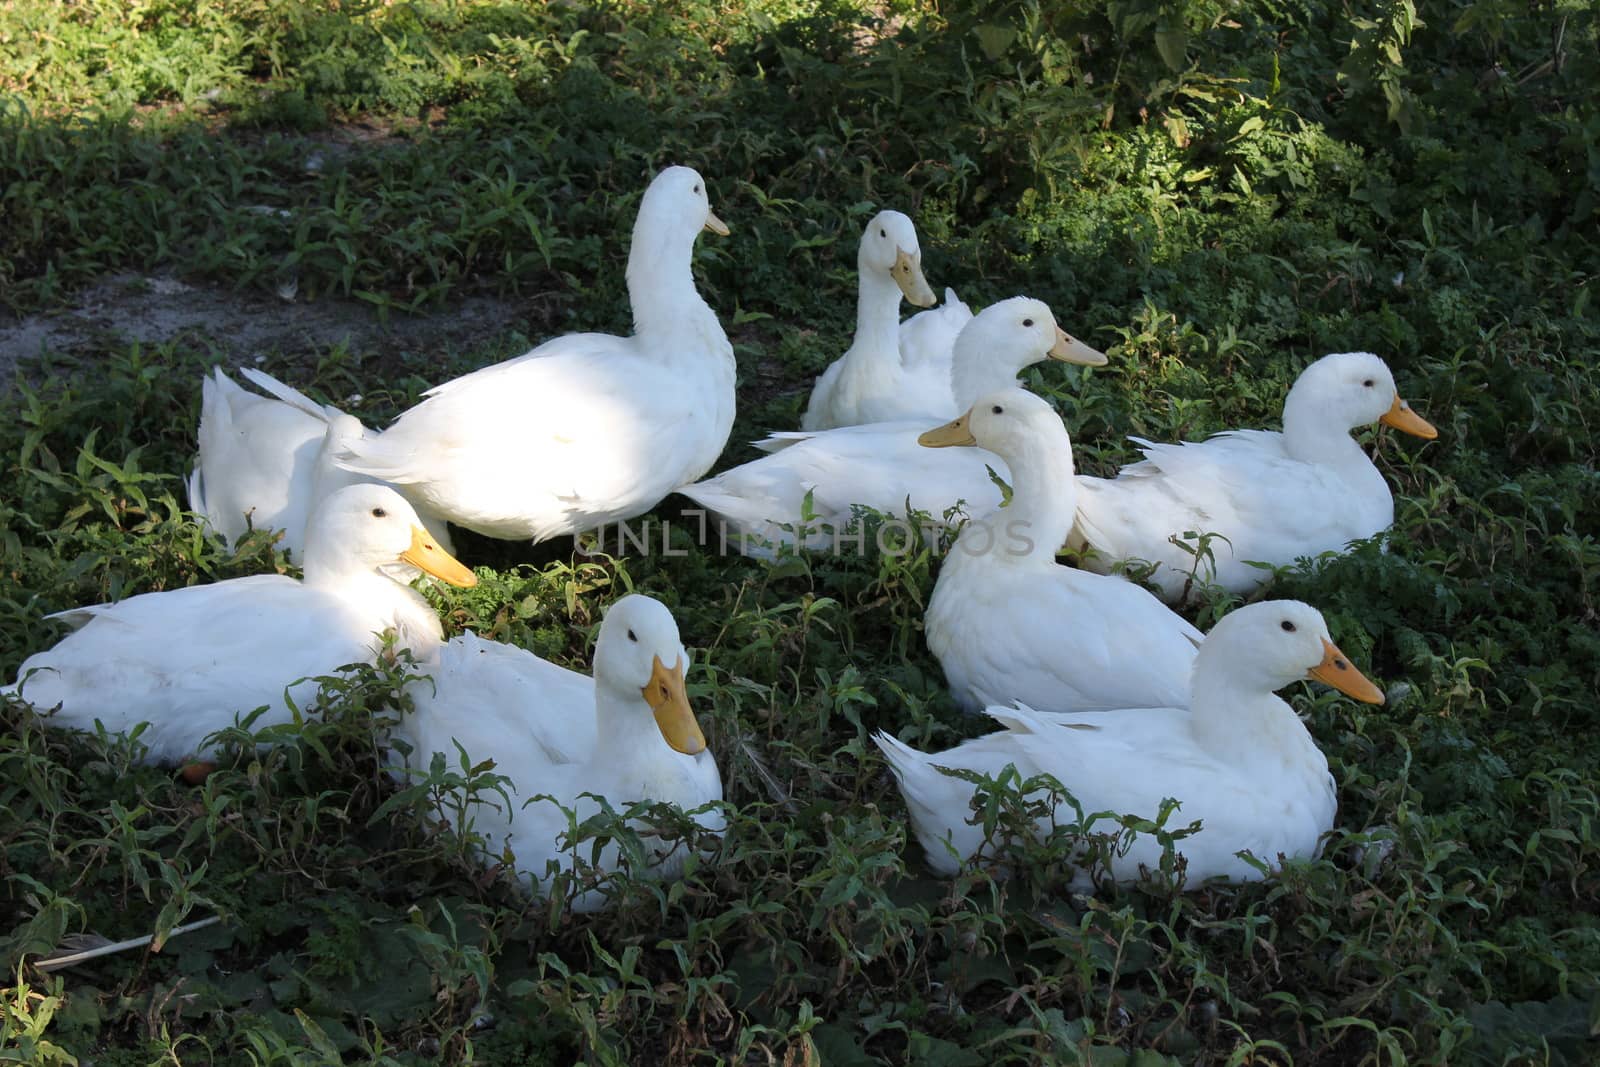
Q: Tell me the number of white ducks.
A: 9